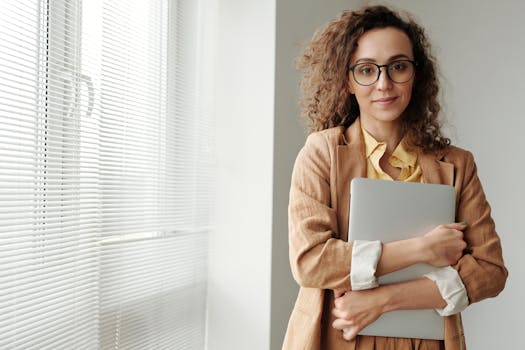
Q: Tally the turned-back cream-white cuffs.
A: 2